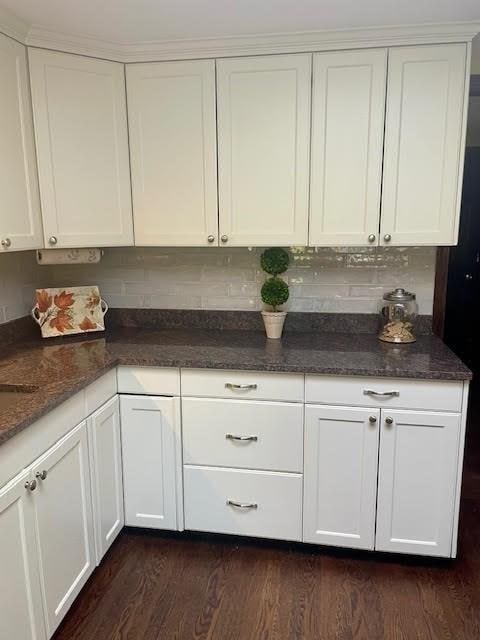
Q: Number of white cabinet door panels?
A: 12